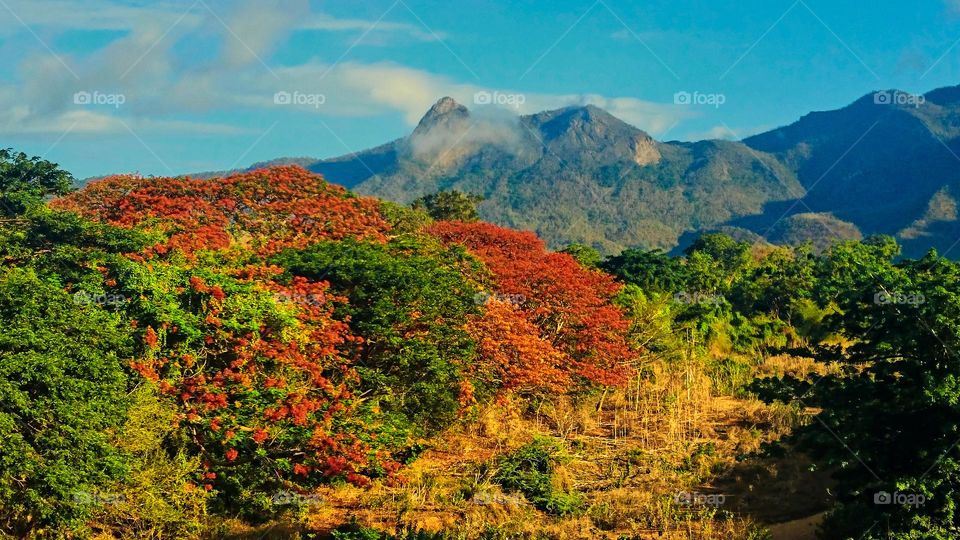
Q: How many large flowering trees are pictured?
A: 3